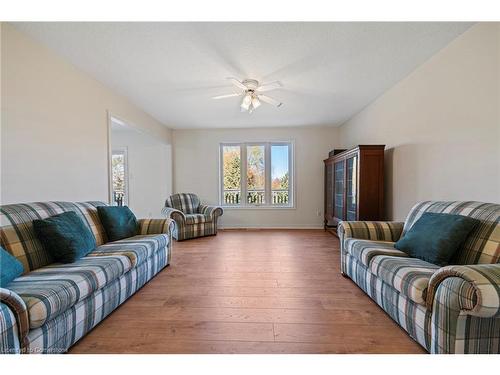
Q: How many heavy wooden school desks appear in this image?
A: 0